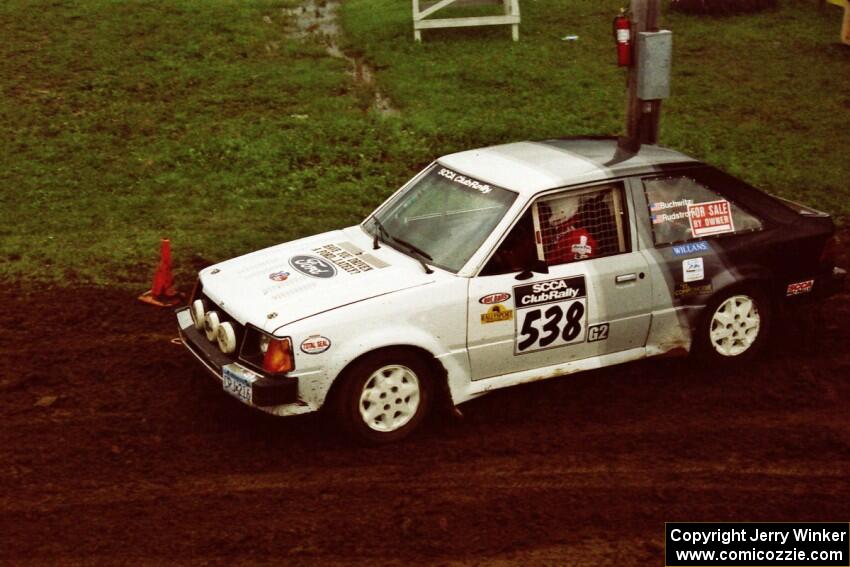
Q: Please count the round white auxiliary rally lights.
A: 3